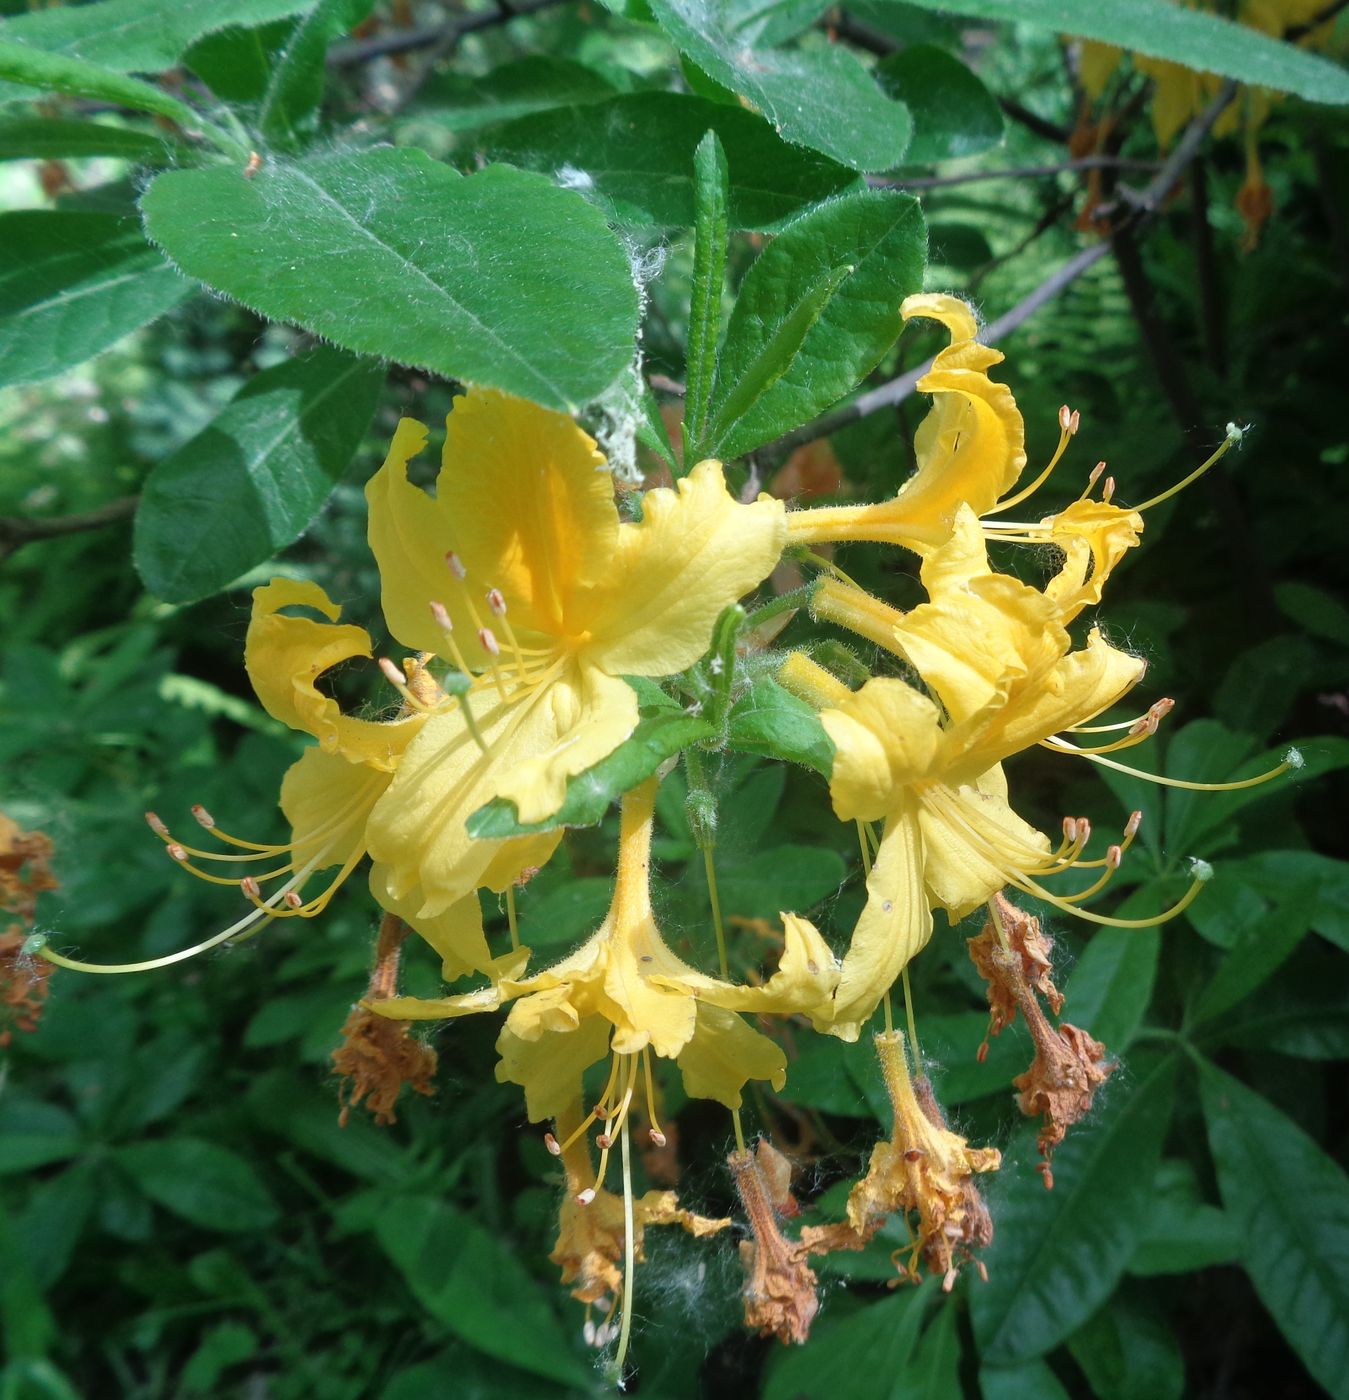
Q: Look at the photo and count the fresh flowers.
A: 6